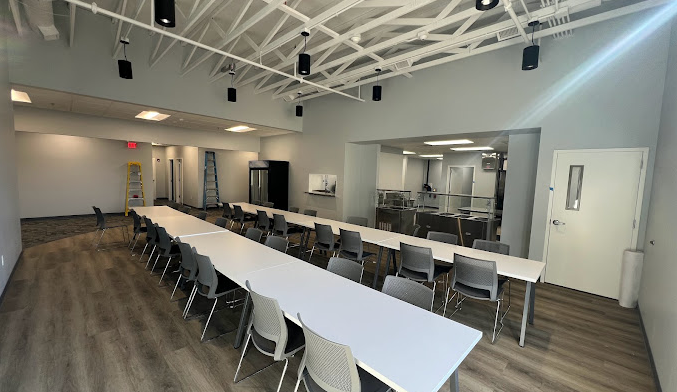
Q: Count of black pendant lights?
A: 8